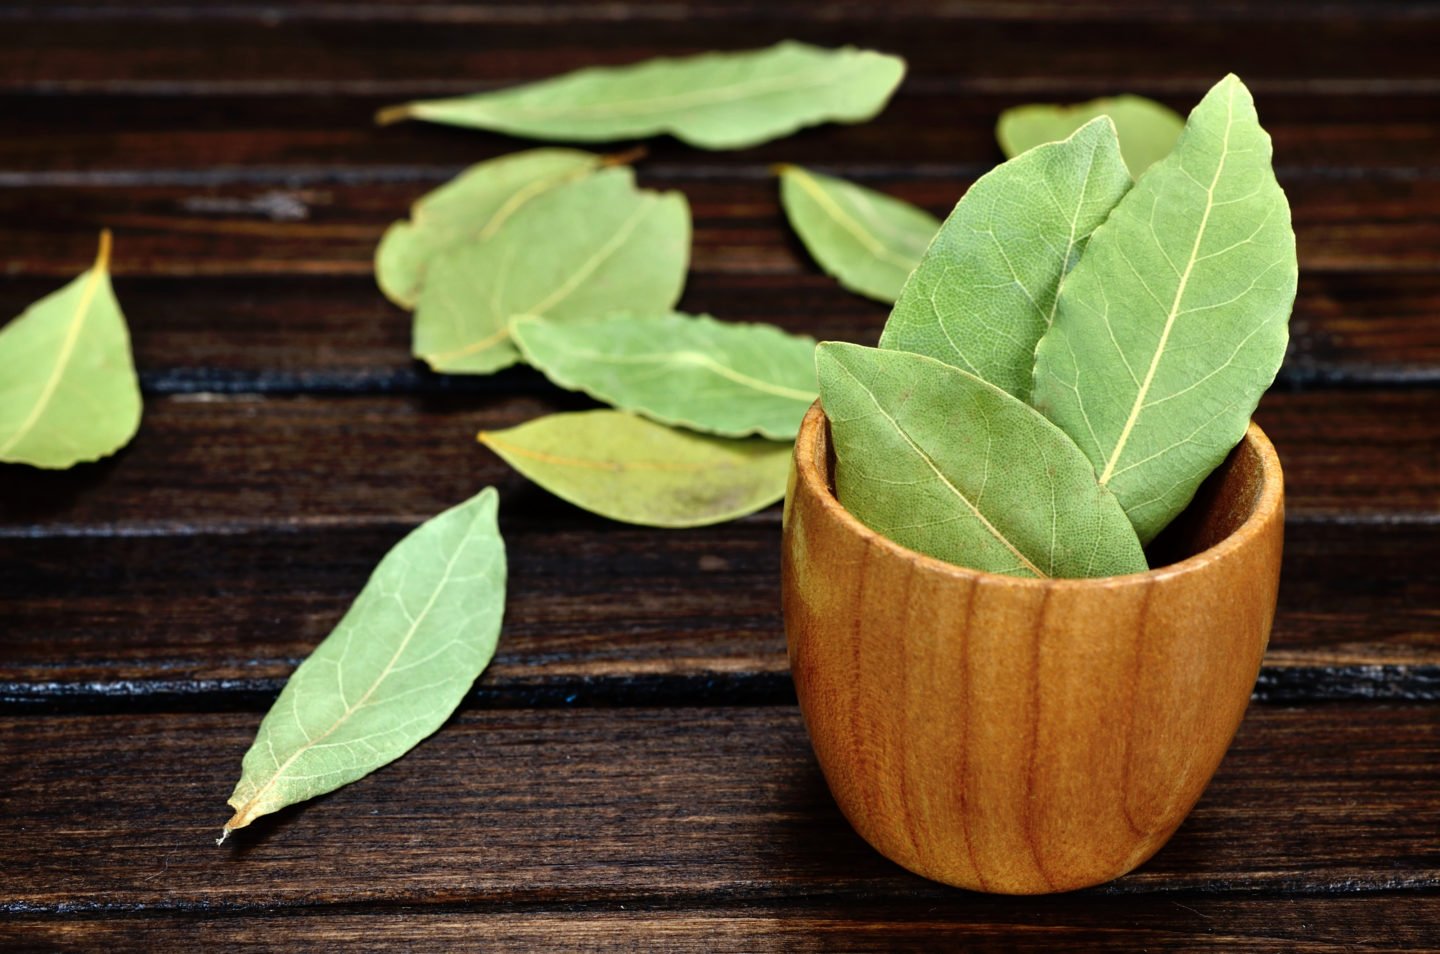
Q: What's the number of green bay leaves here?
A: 12